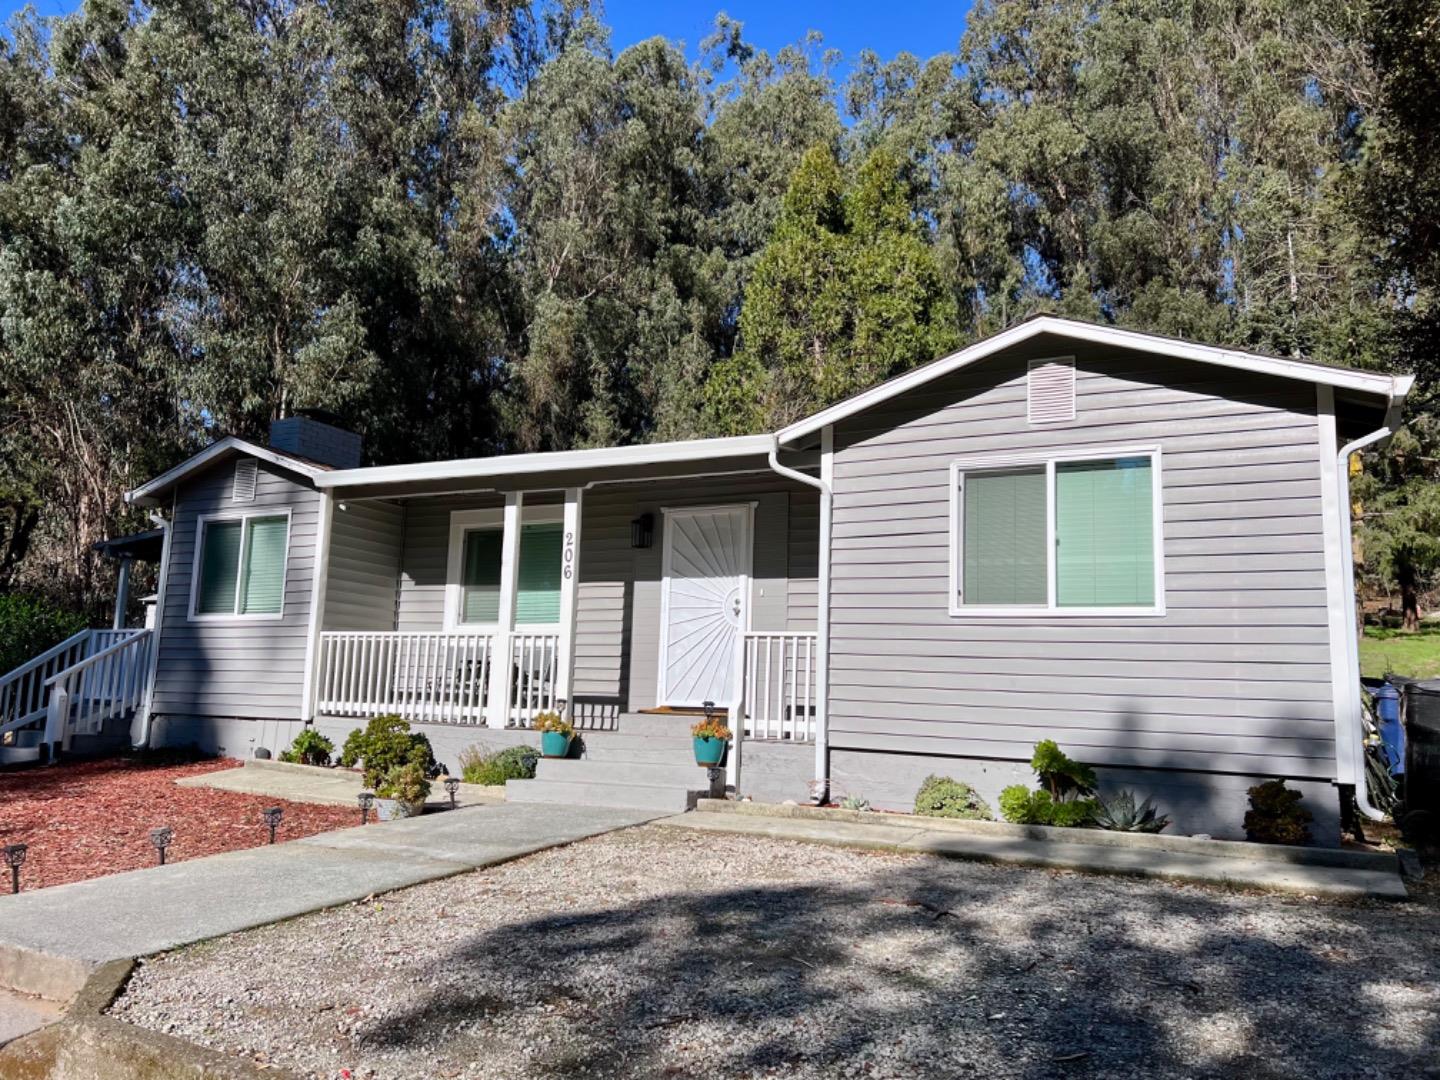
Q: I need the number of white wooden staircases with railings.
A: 1